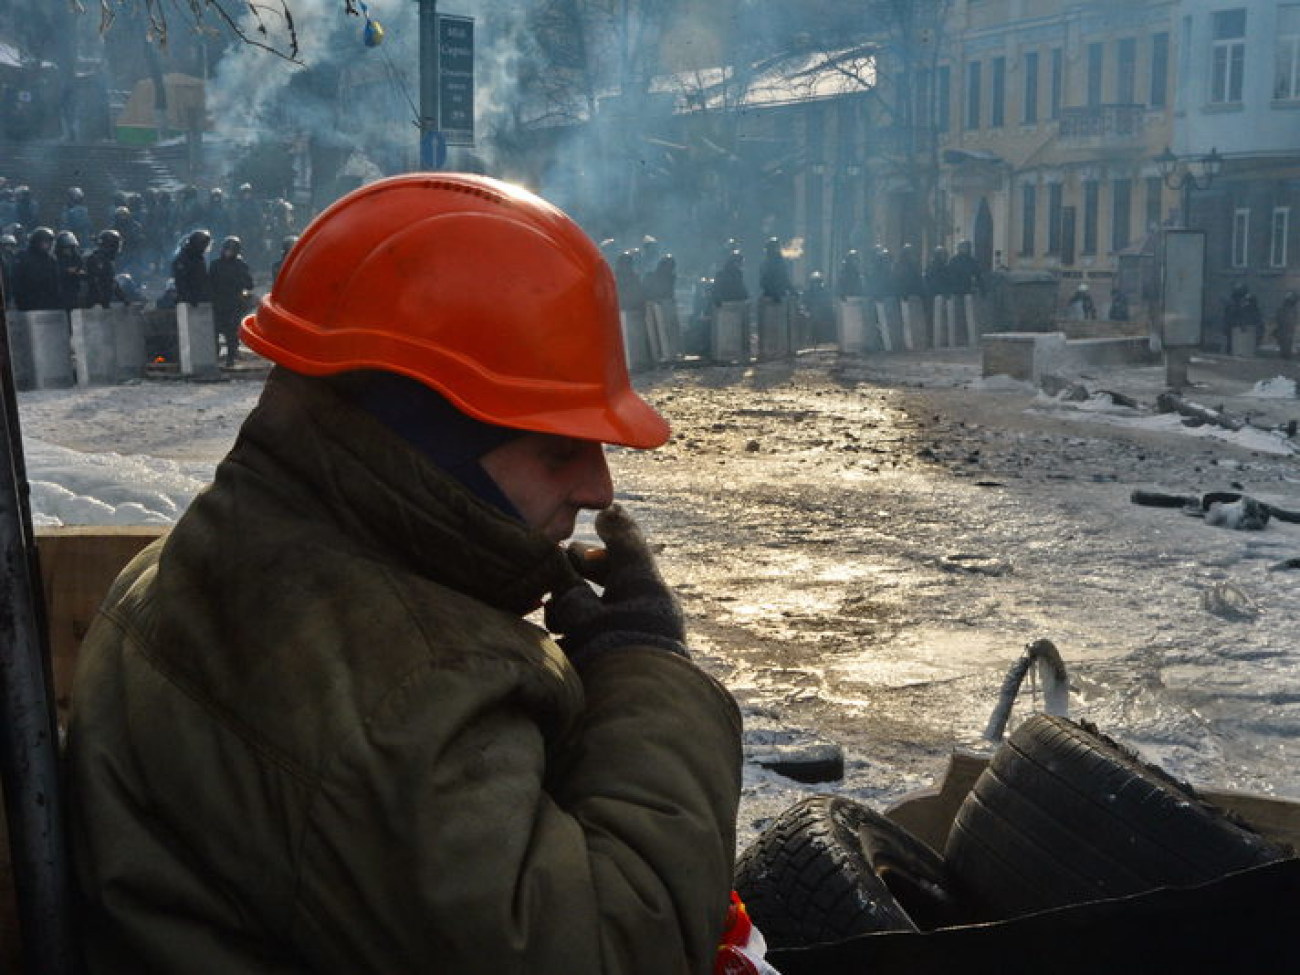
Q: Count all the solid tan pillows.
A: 0